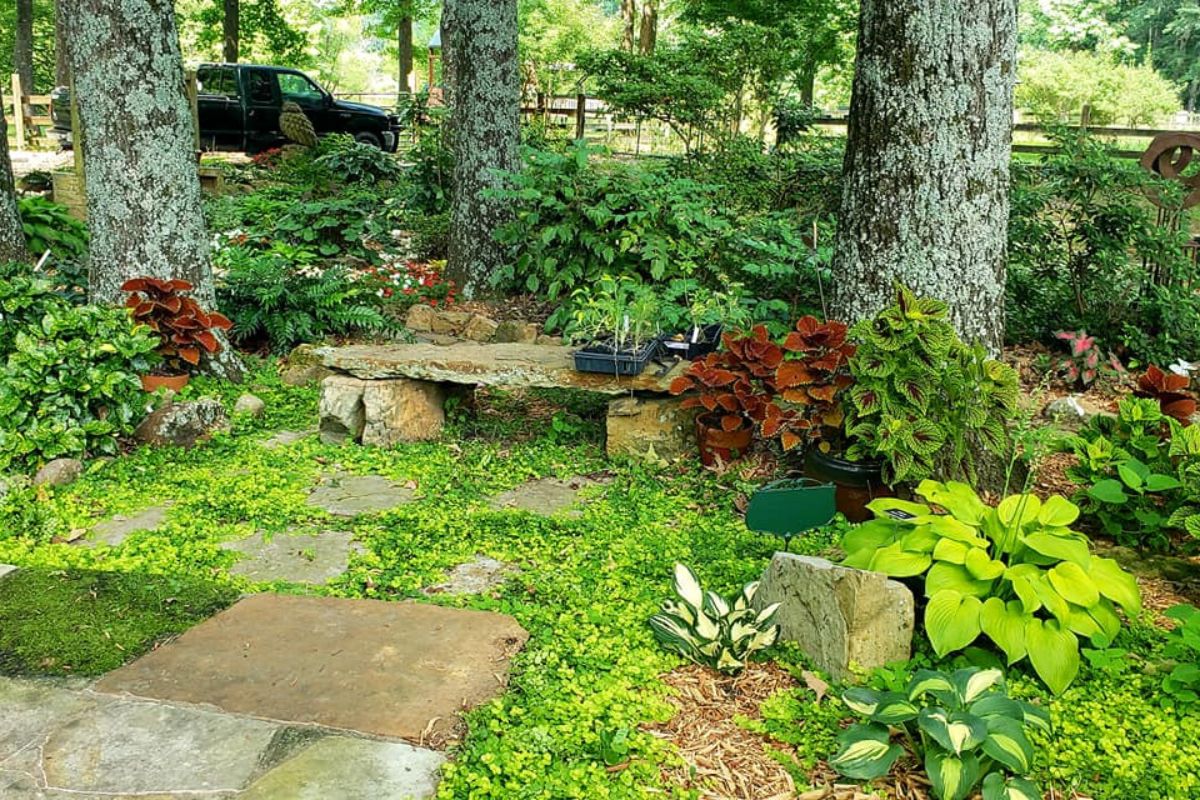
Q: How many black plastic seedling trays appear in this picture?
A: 2